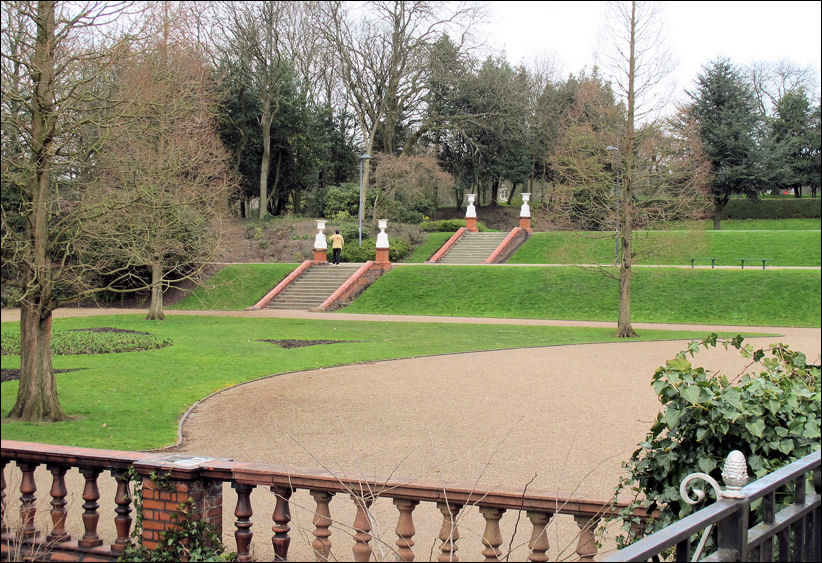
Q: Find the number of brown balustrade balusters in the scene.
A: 14